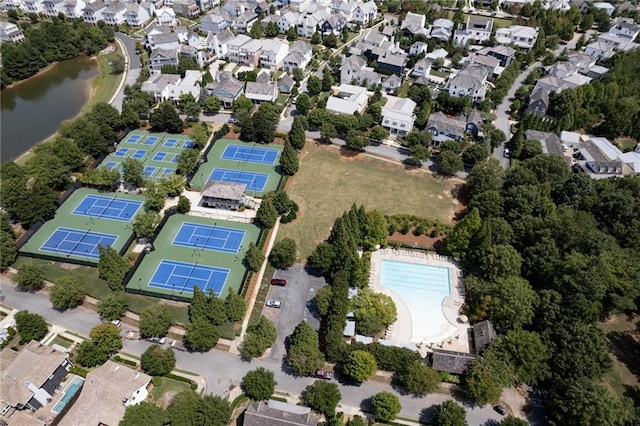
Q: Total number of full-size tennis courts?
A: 6